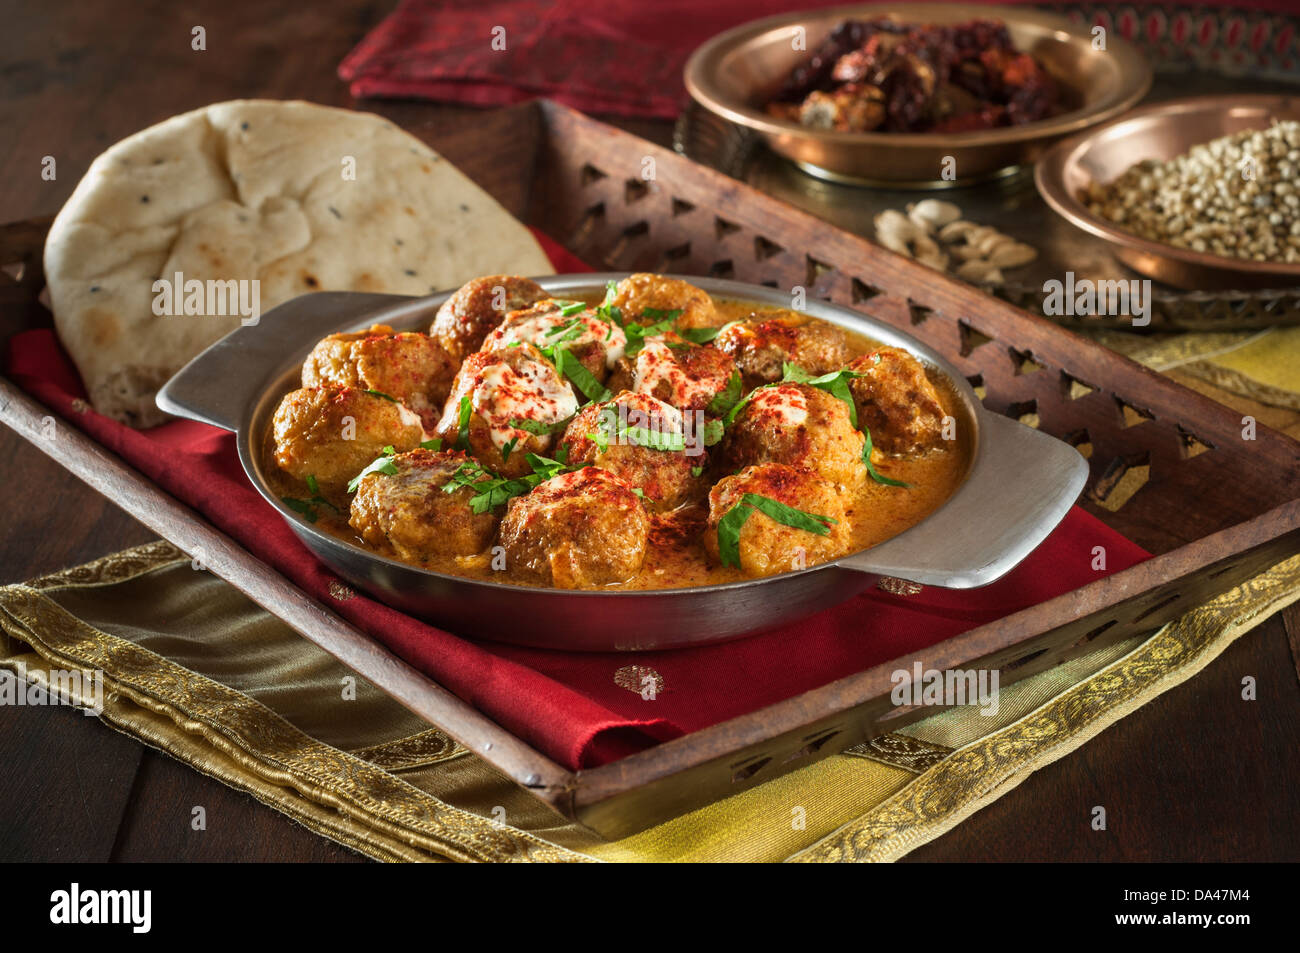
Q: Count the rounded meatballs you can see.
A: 14